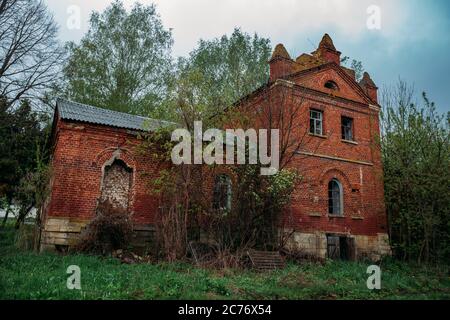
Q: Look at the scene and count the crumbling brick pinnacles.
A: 3